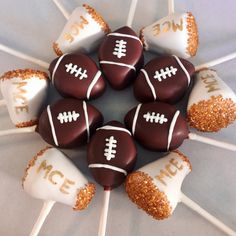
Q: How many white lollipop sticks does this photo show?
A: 11